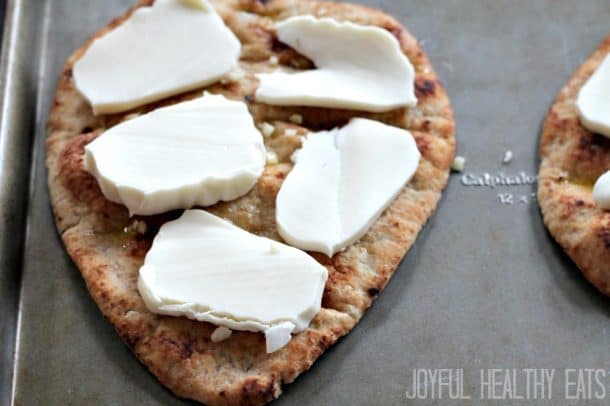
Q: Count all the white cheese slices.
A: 7